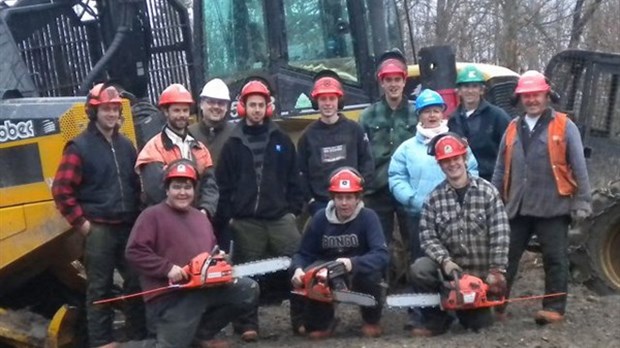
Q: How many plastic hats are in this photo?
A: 12